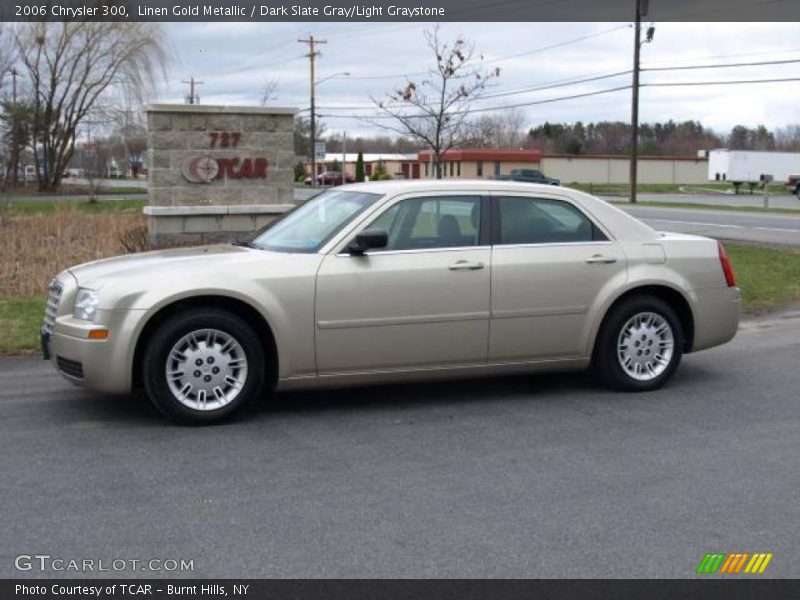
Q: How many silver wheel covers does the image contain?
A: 2